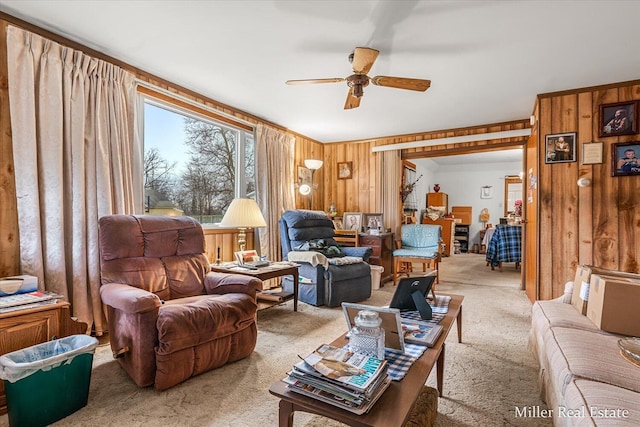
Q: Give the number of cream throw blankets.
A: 1